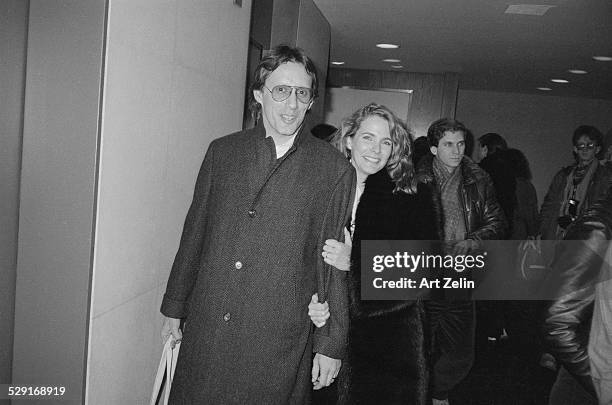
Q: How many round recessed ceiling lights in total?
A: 8